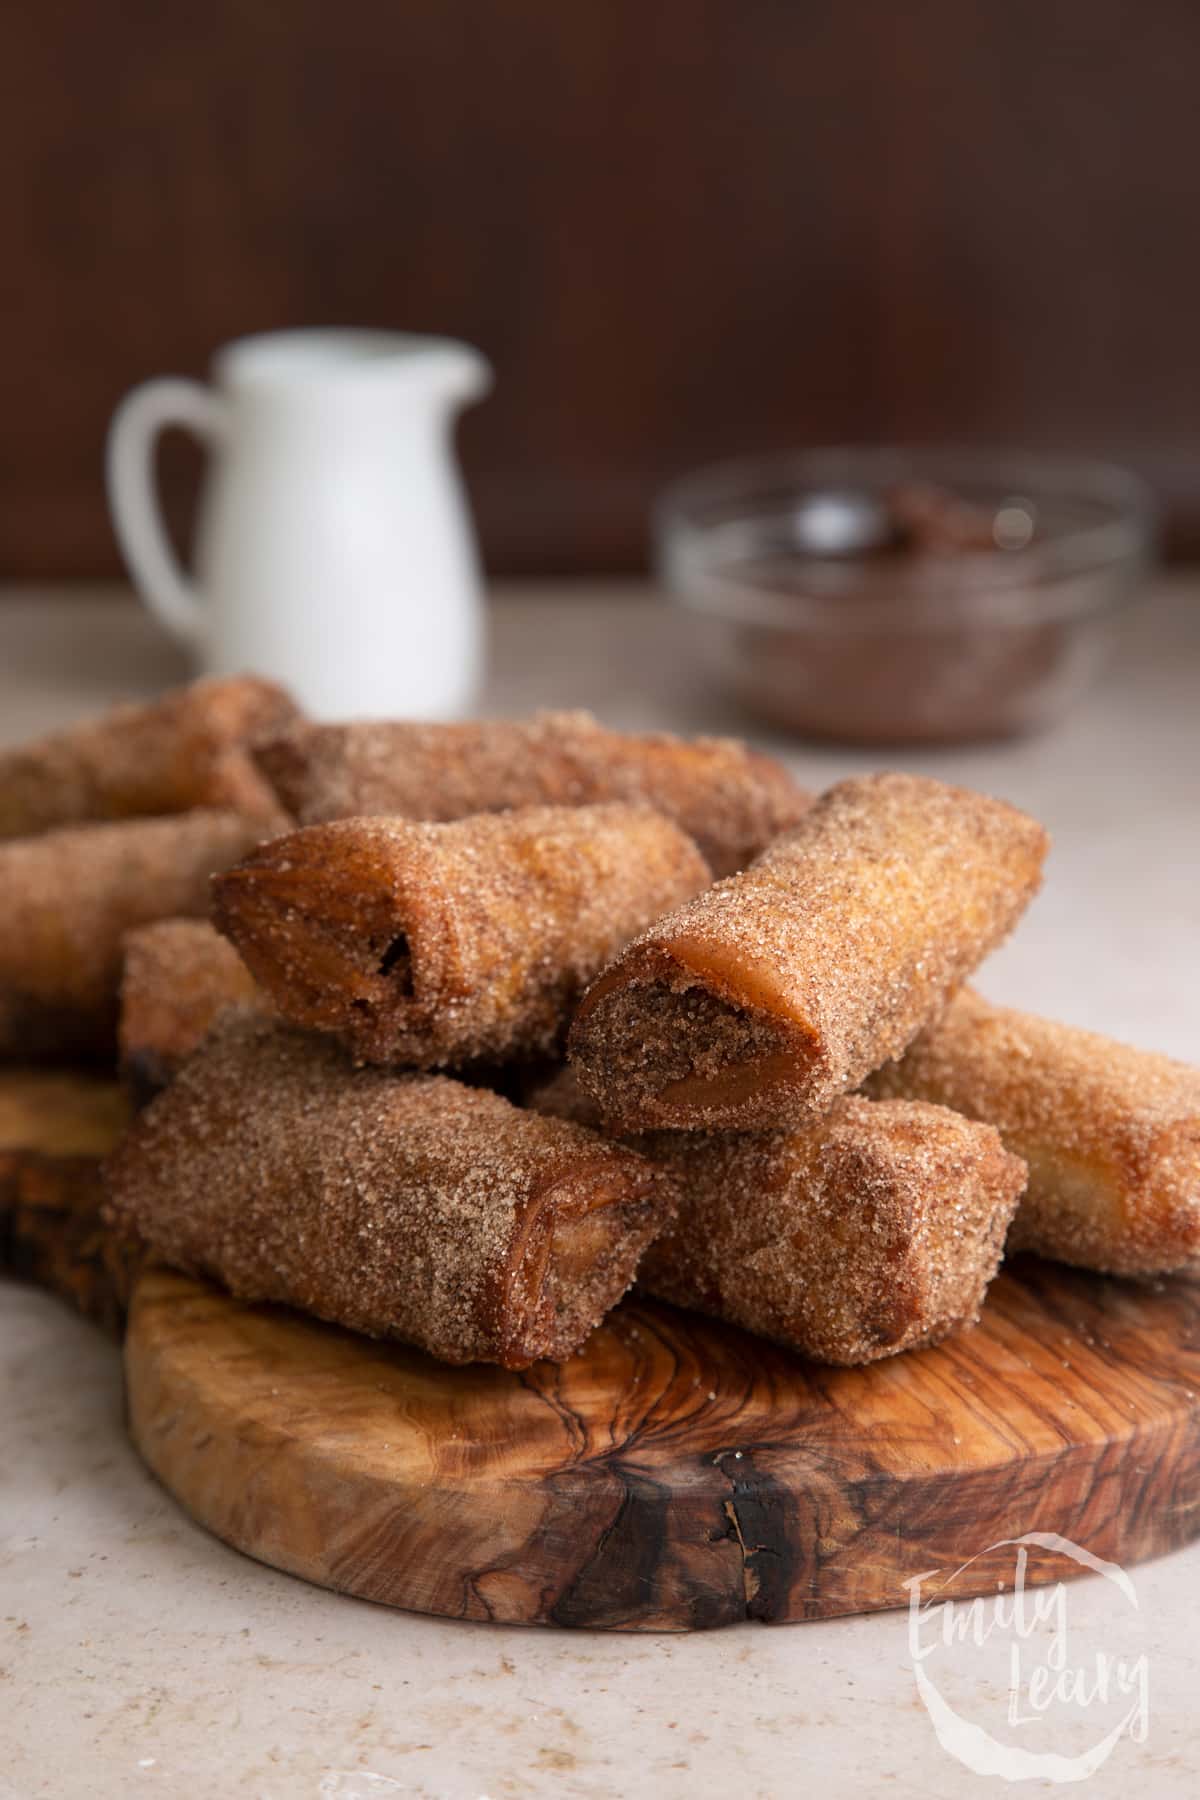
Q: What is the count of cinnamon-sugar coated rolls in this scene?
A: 9